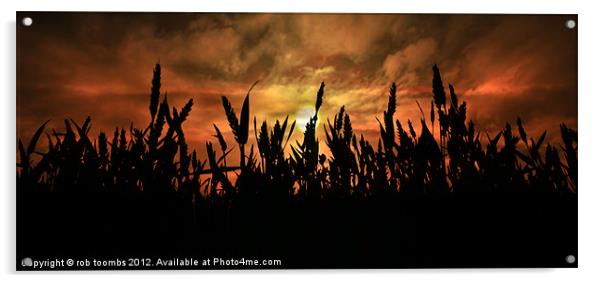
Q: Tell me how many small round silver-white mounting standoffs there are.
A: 4